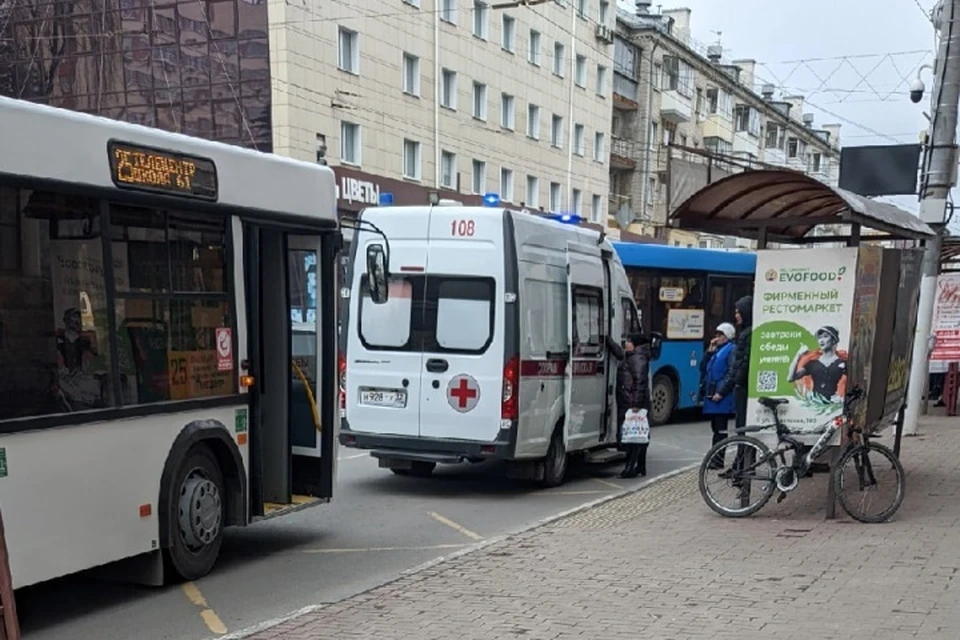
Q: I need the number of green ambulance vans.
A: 0